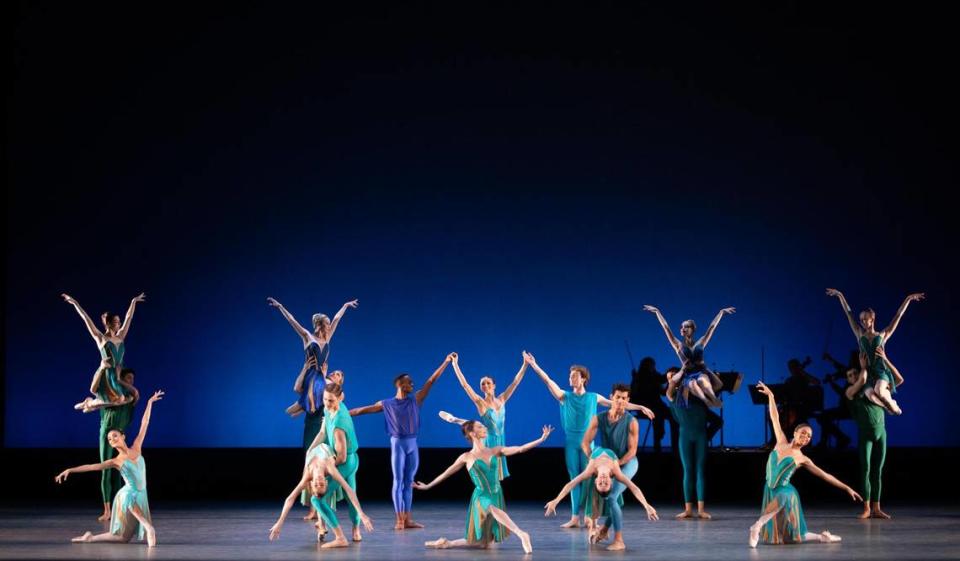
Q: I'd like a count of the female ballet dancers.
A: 10